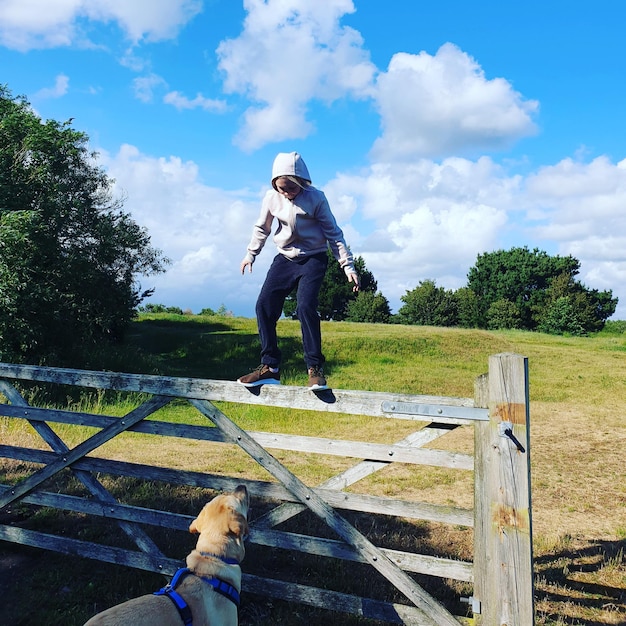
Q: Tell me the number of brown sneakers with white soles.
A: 2